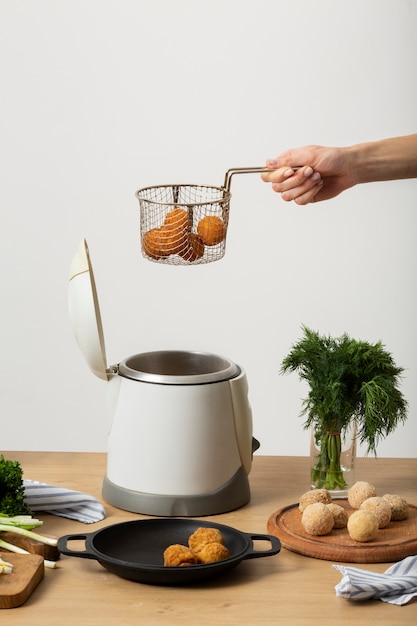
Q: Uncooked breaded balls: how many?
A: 7